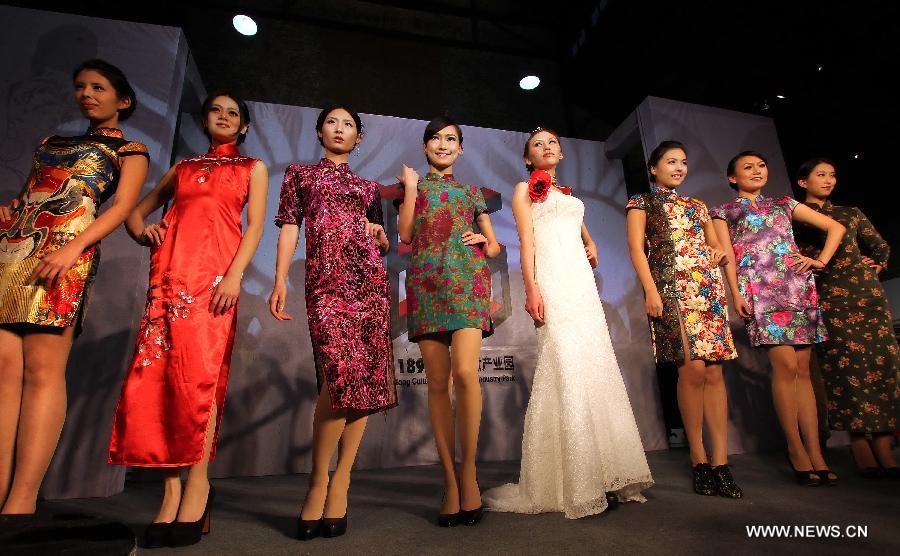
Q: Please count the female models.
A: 8